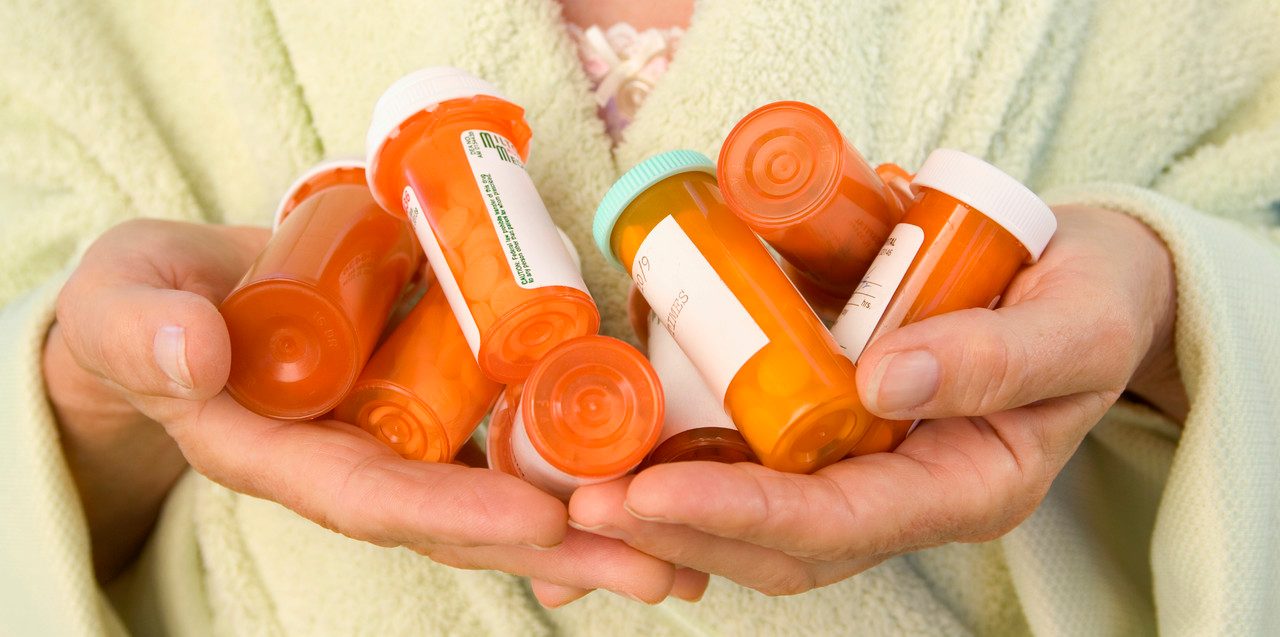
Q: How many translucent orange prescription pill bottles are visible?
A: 8